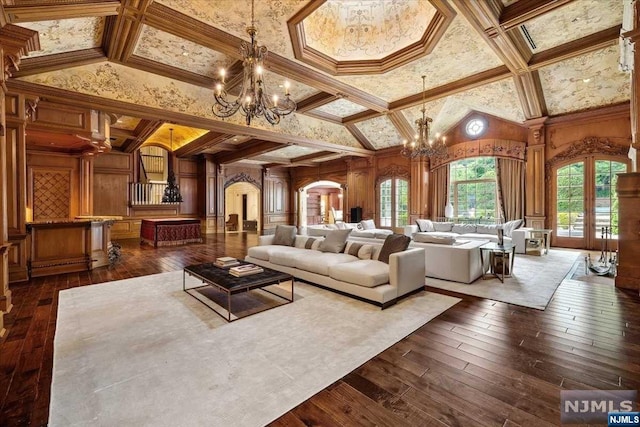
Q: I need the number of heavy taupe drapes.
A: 2